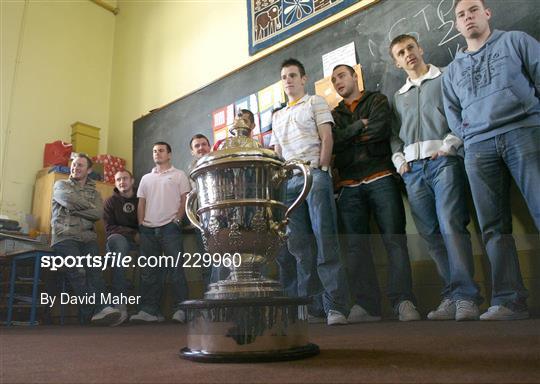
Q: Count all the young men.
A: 9